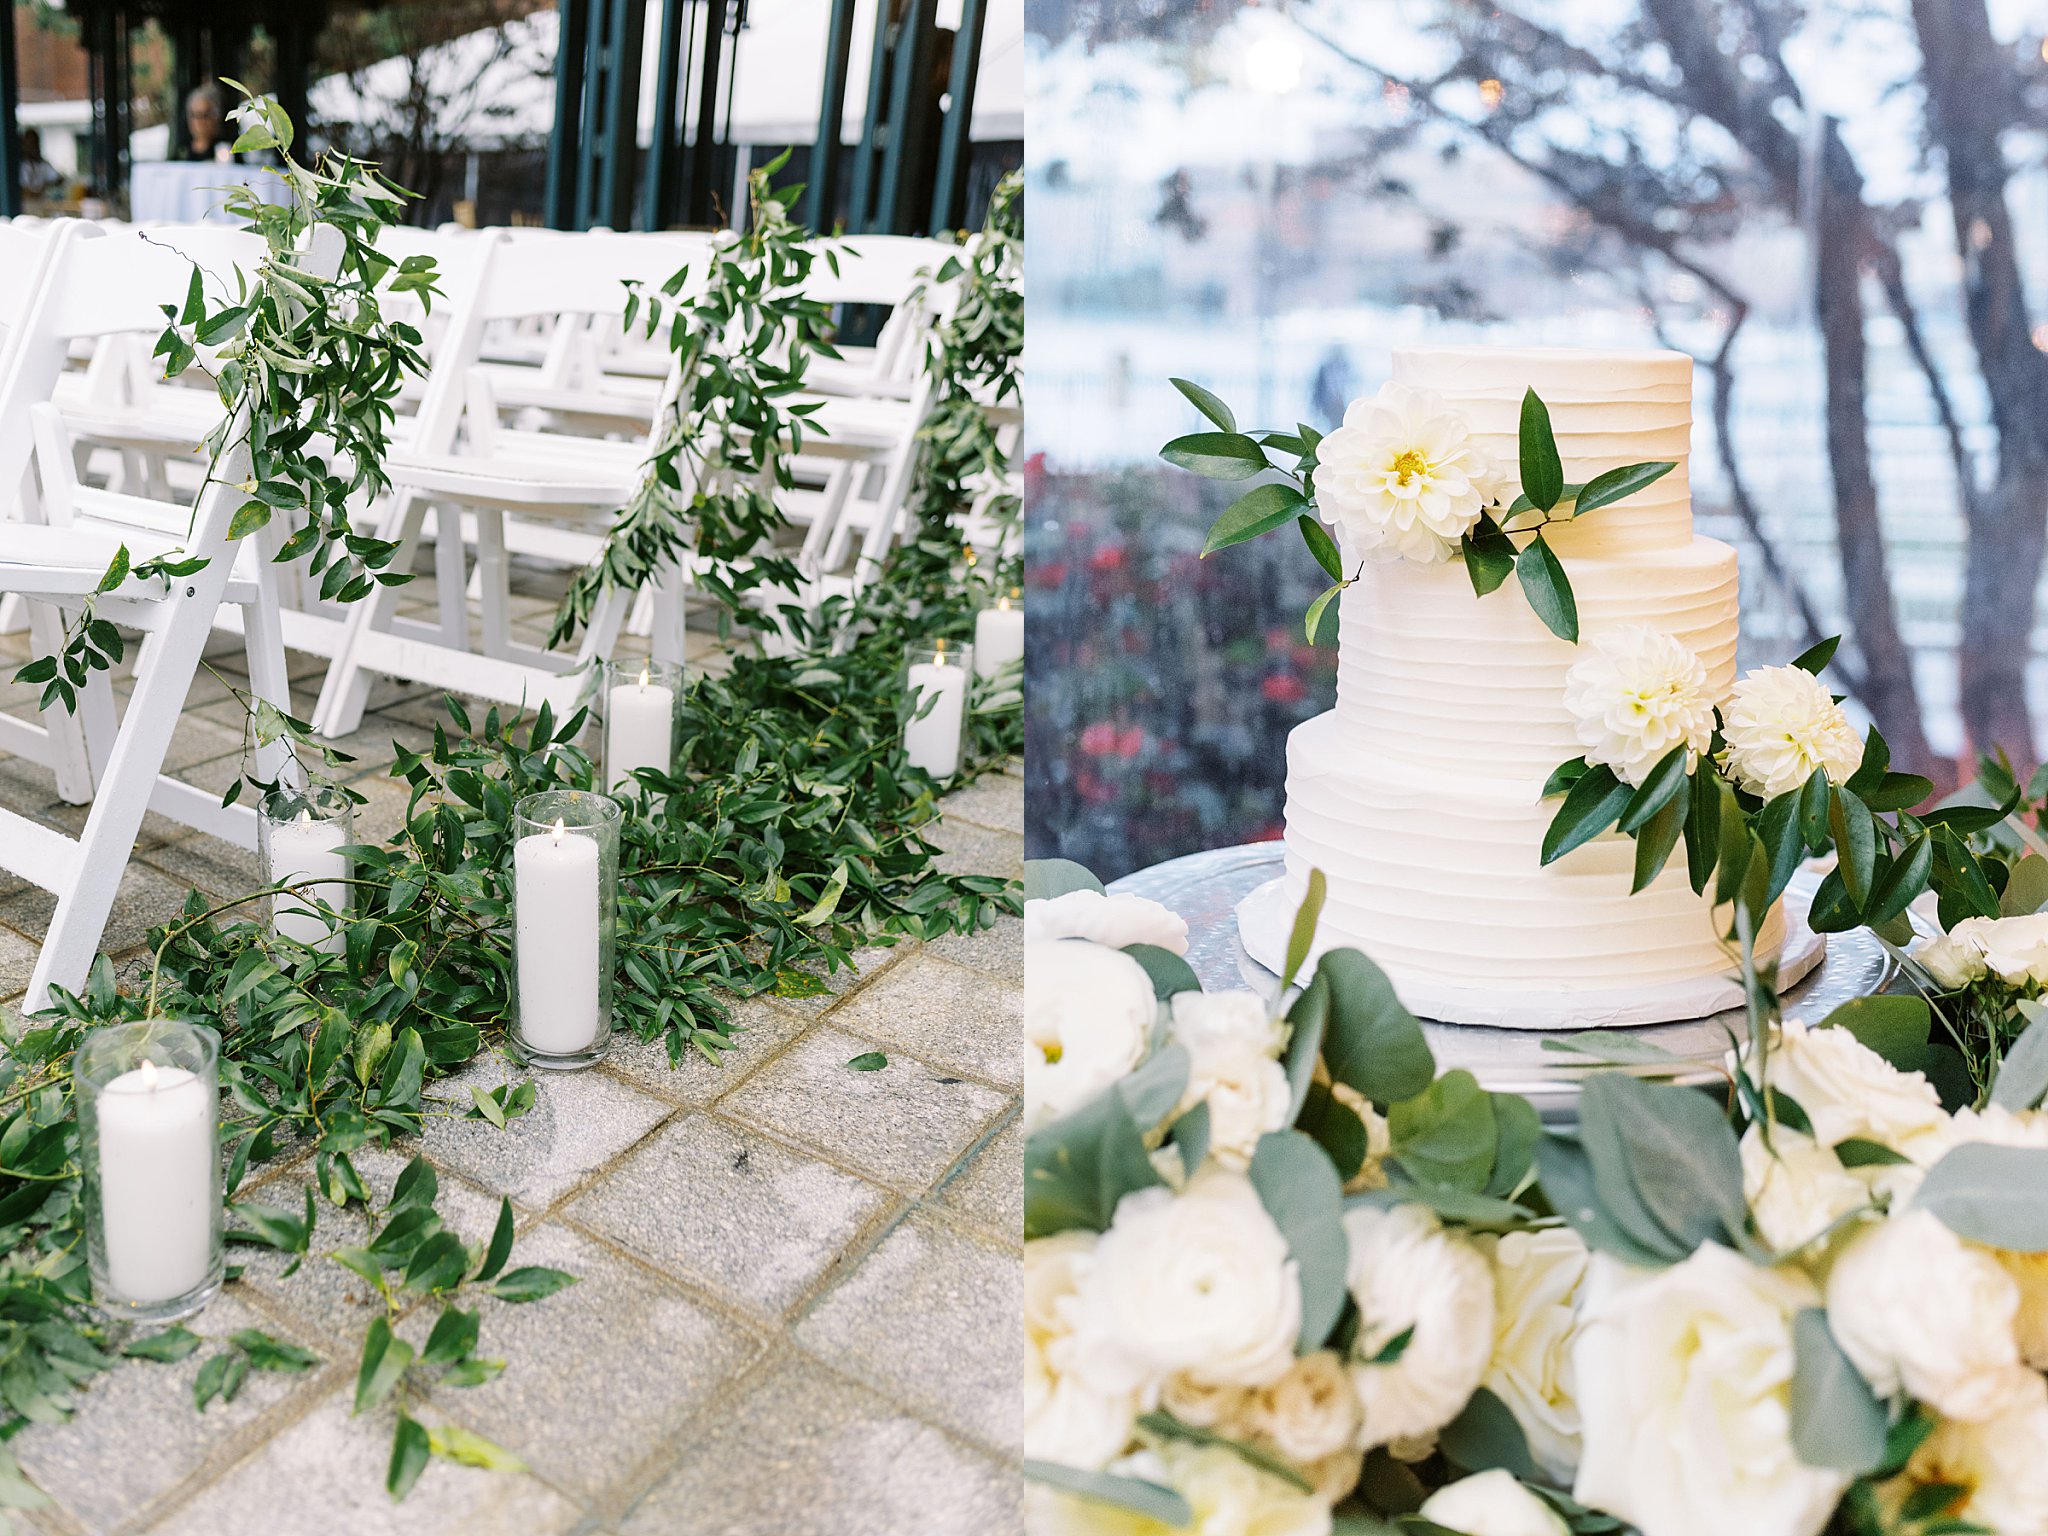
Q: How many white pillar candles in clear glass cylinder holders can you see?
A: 6